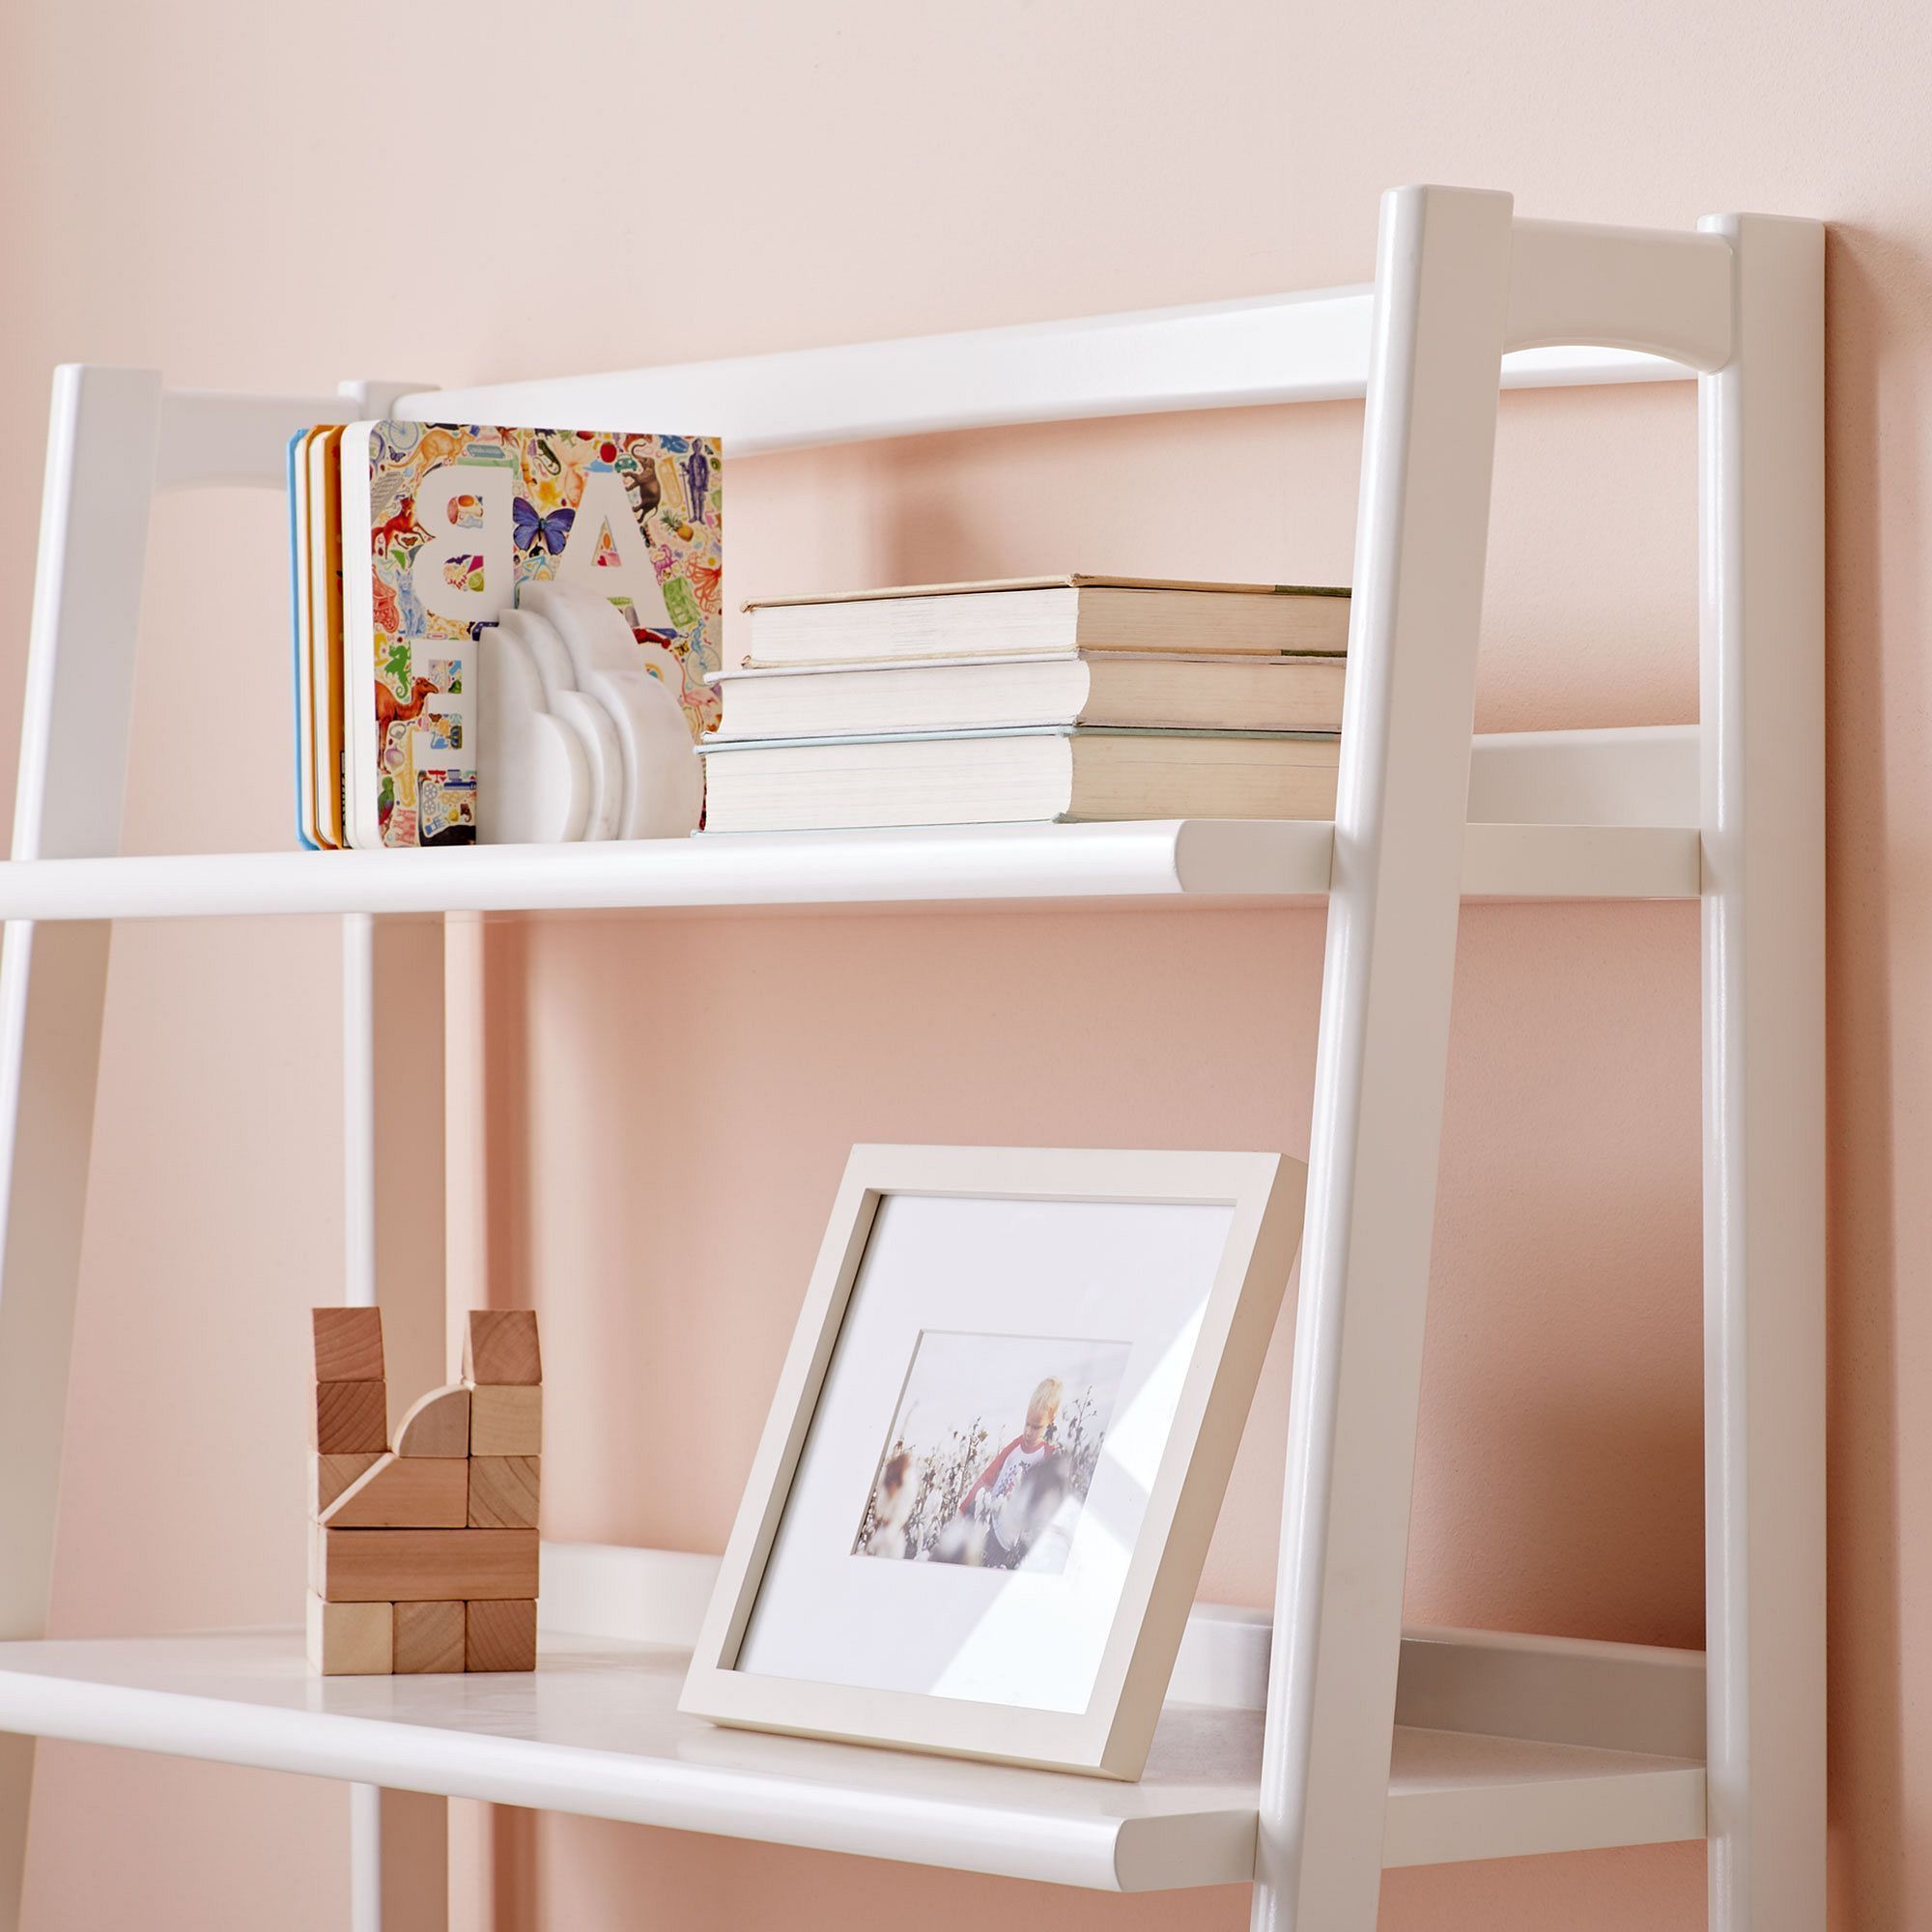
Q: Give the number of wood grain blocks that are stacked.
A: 12